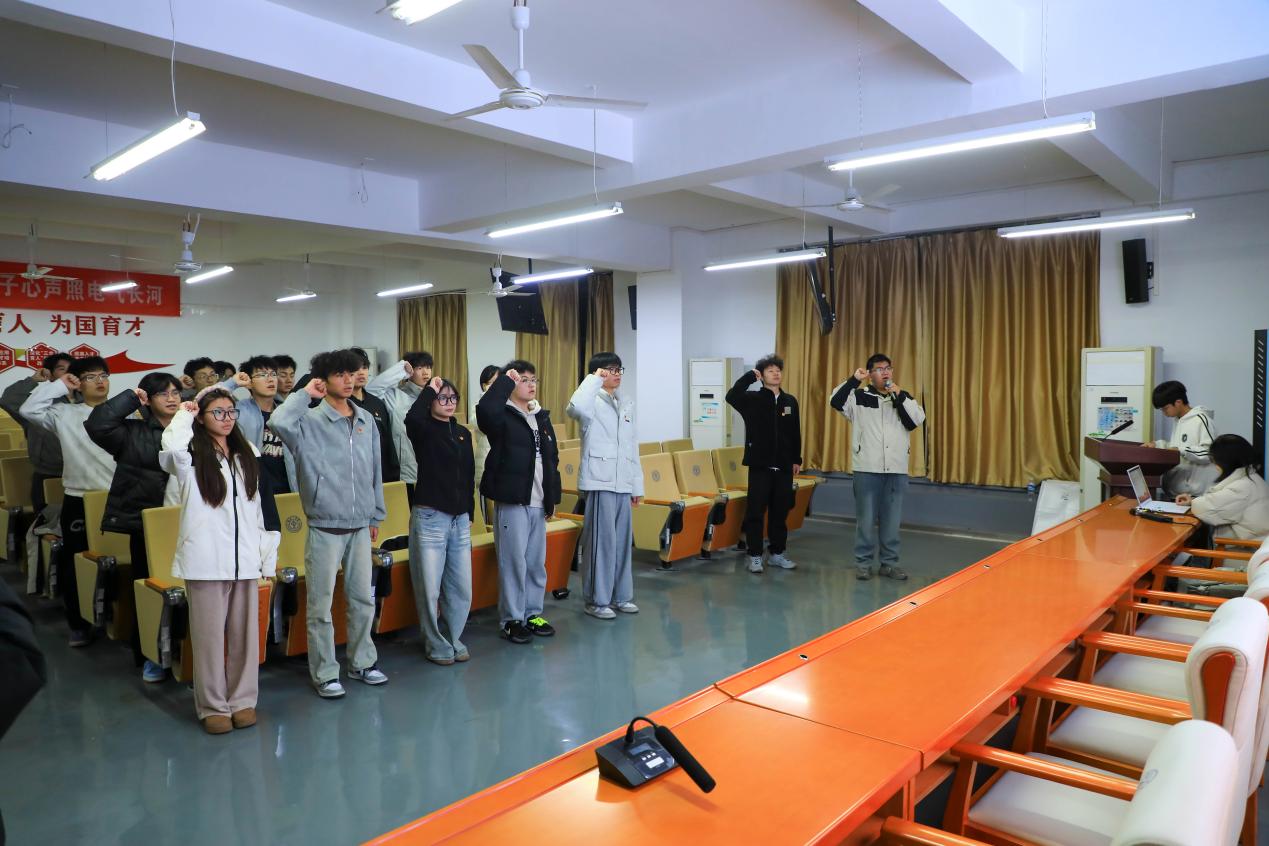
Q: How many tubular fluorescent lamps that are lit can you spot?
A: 11